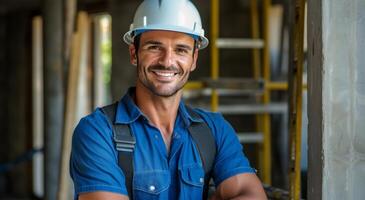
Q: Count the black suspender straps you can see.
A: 2